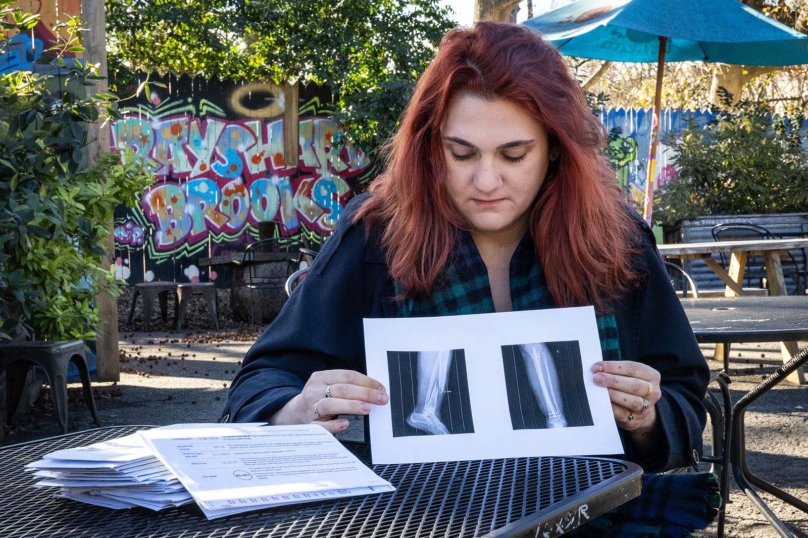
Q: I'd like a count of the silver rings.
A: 4